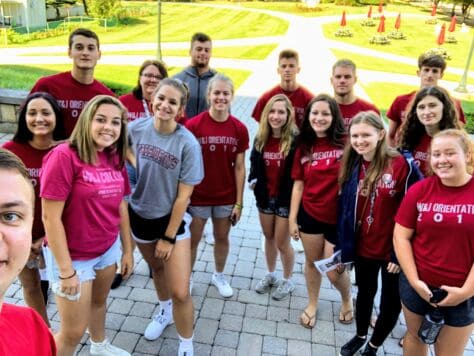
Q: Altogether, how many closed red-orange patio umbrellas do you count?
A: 8